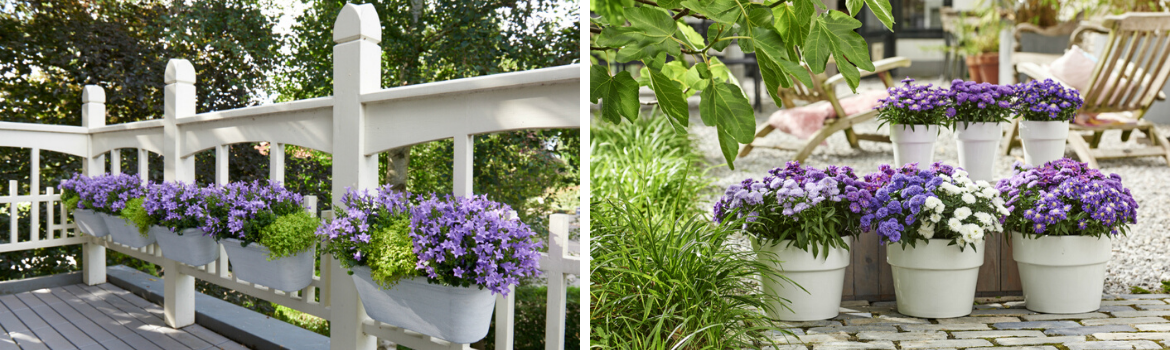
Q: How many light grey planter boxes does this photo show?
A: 5